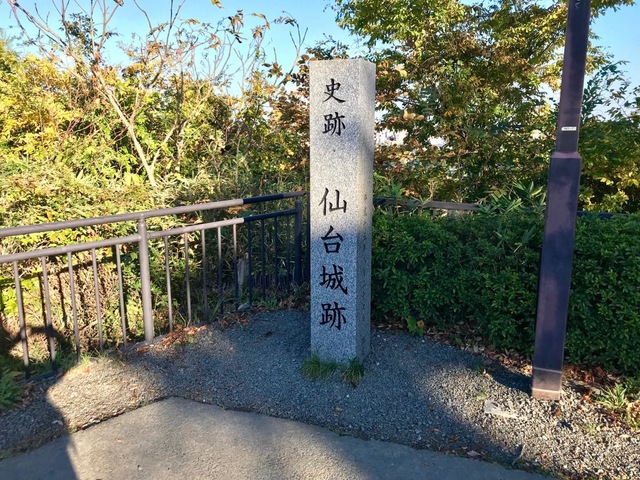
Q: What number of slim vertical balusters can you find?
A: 14